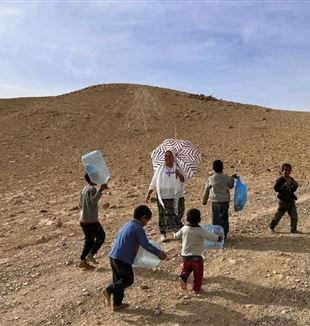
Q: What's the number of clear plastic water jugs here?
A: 3